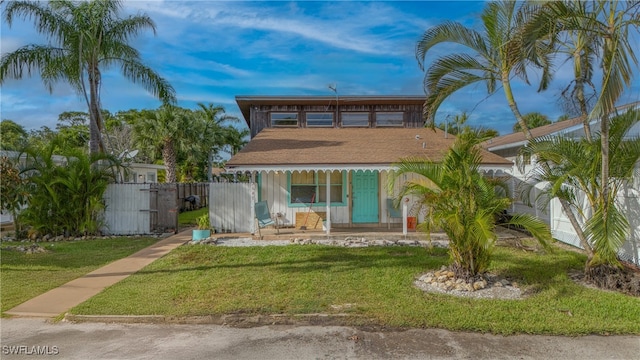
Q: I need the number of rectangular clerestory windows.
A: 4